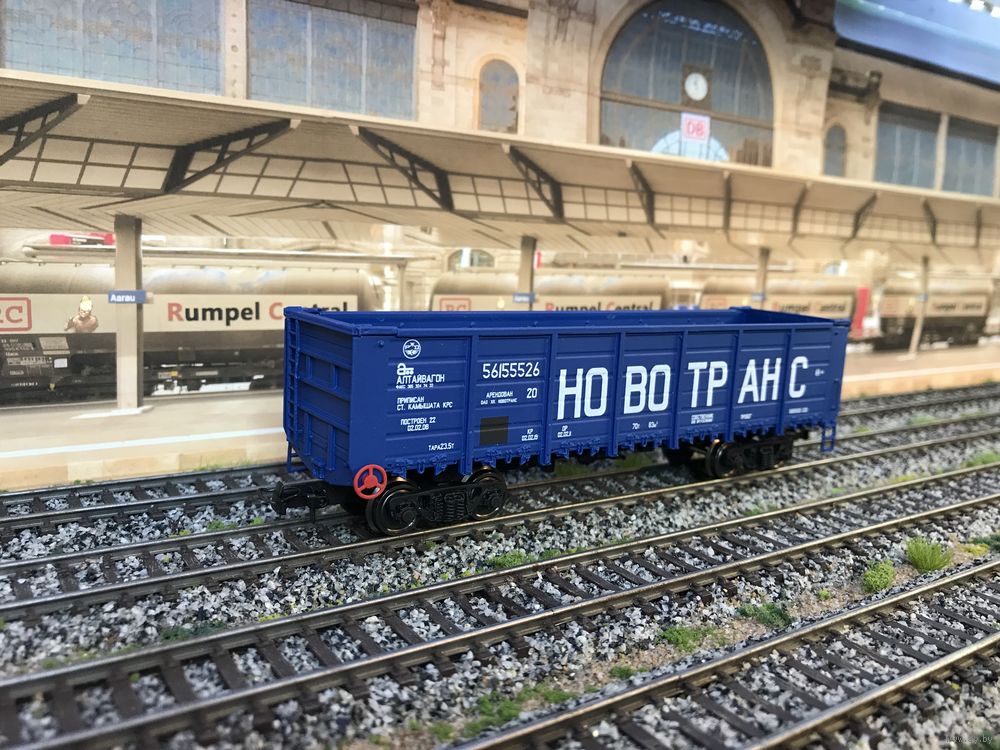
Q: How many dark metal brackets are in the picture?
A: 10